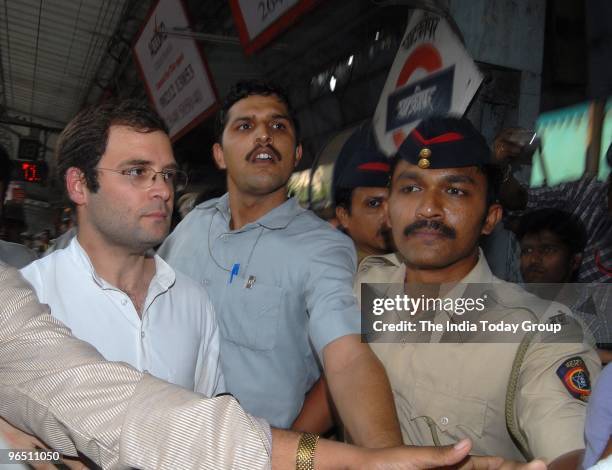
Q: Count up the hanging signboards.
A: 3